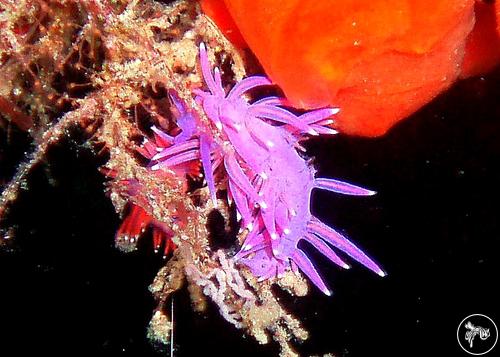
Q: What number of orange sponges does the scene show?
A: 1